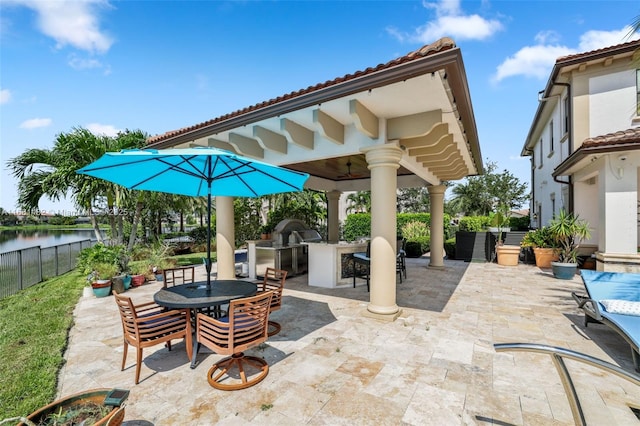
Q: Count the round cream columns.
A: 4